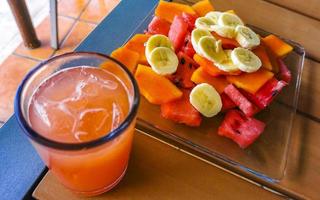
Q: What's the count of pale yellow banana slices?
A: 12